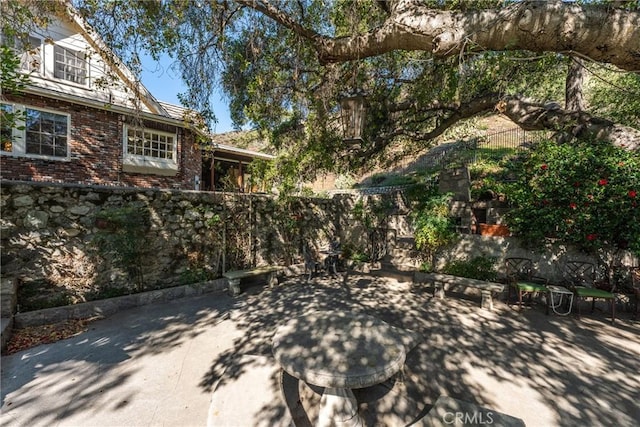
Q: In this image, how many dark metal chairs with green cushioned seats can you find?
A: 2